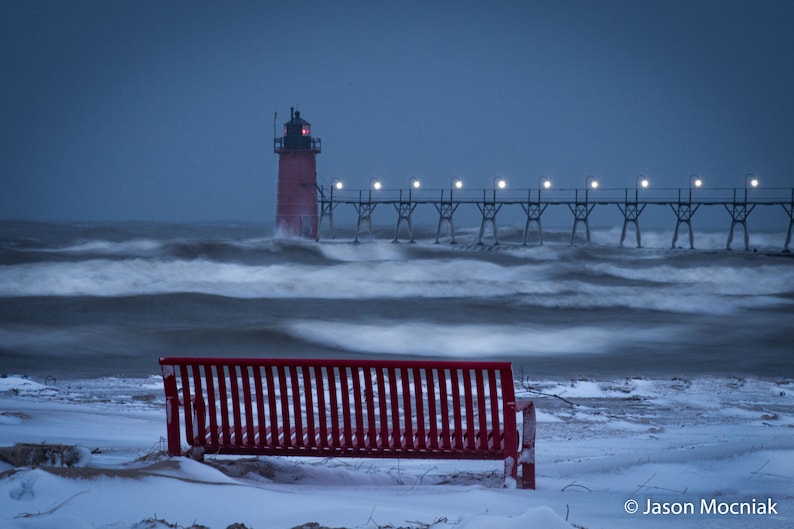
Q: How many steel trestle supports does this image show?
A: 11